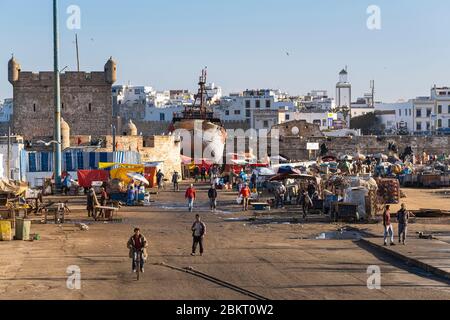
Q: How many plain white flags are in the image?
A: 0